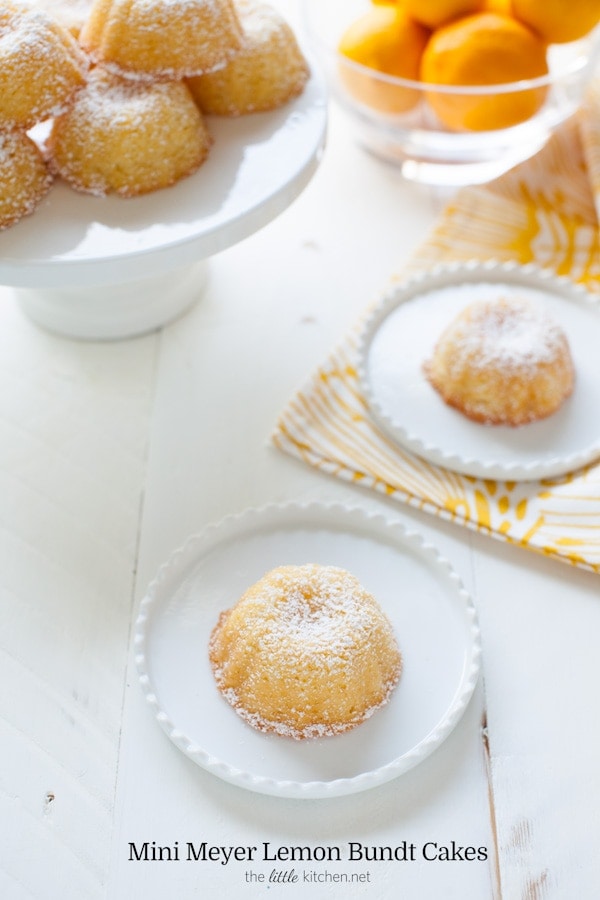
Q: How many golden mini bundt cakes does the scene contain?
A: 8